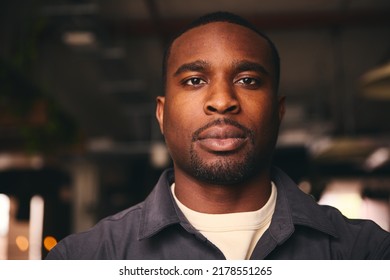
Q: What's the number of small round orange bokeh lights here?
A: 2